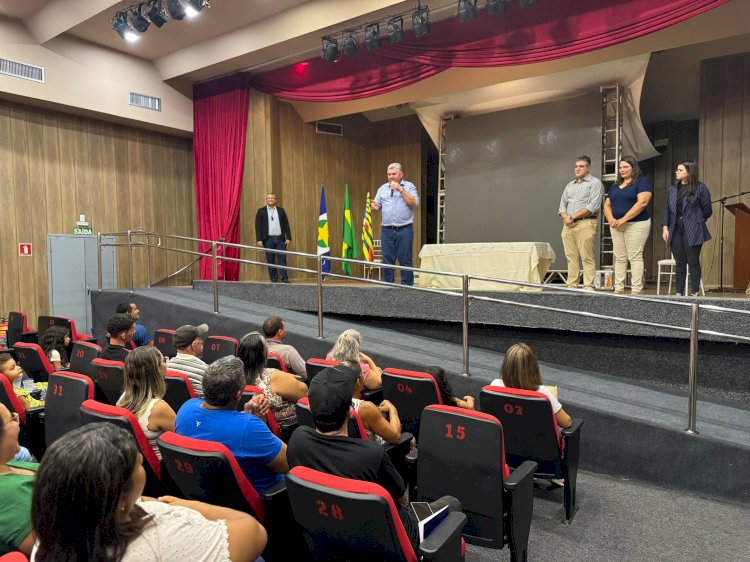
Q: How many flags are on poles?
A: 3